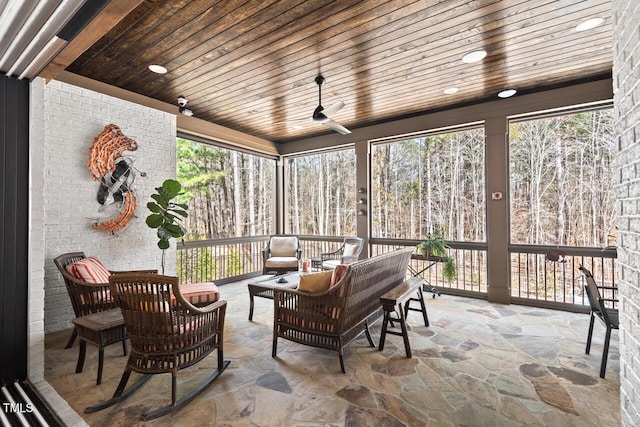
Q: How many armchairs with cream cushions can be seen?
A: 2